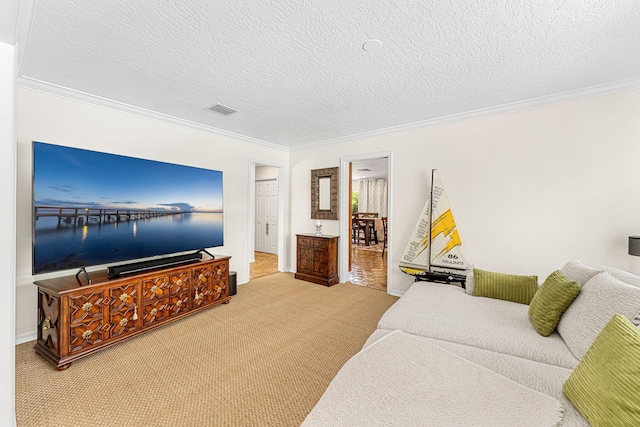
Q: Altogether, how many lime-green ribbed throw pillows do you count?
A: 3